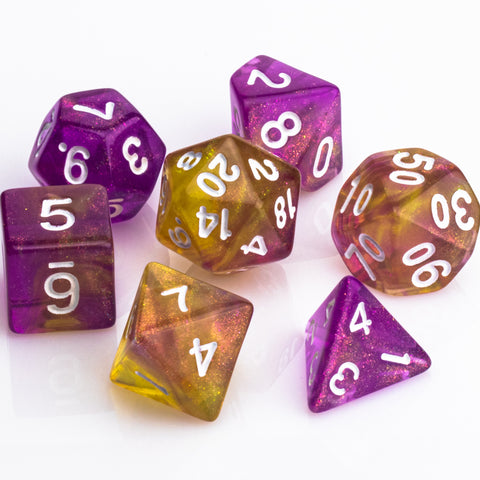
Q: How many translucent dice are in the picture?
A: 7